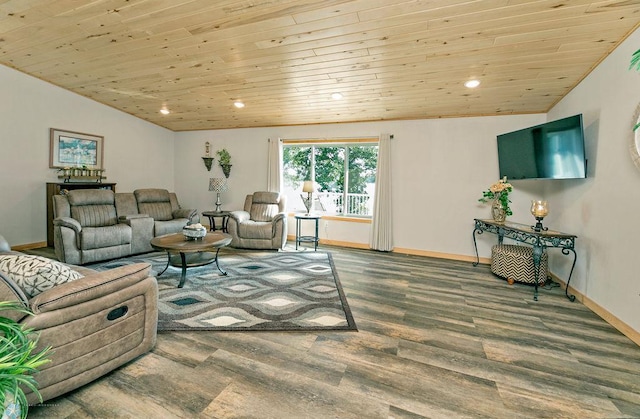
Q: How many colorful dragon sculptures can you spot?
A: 0